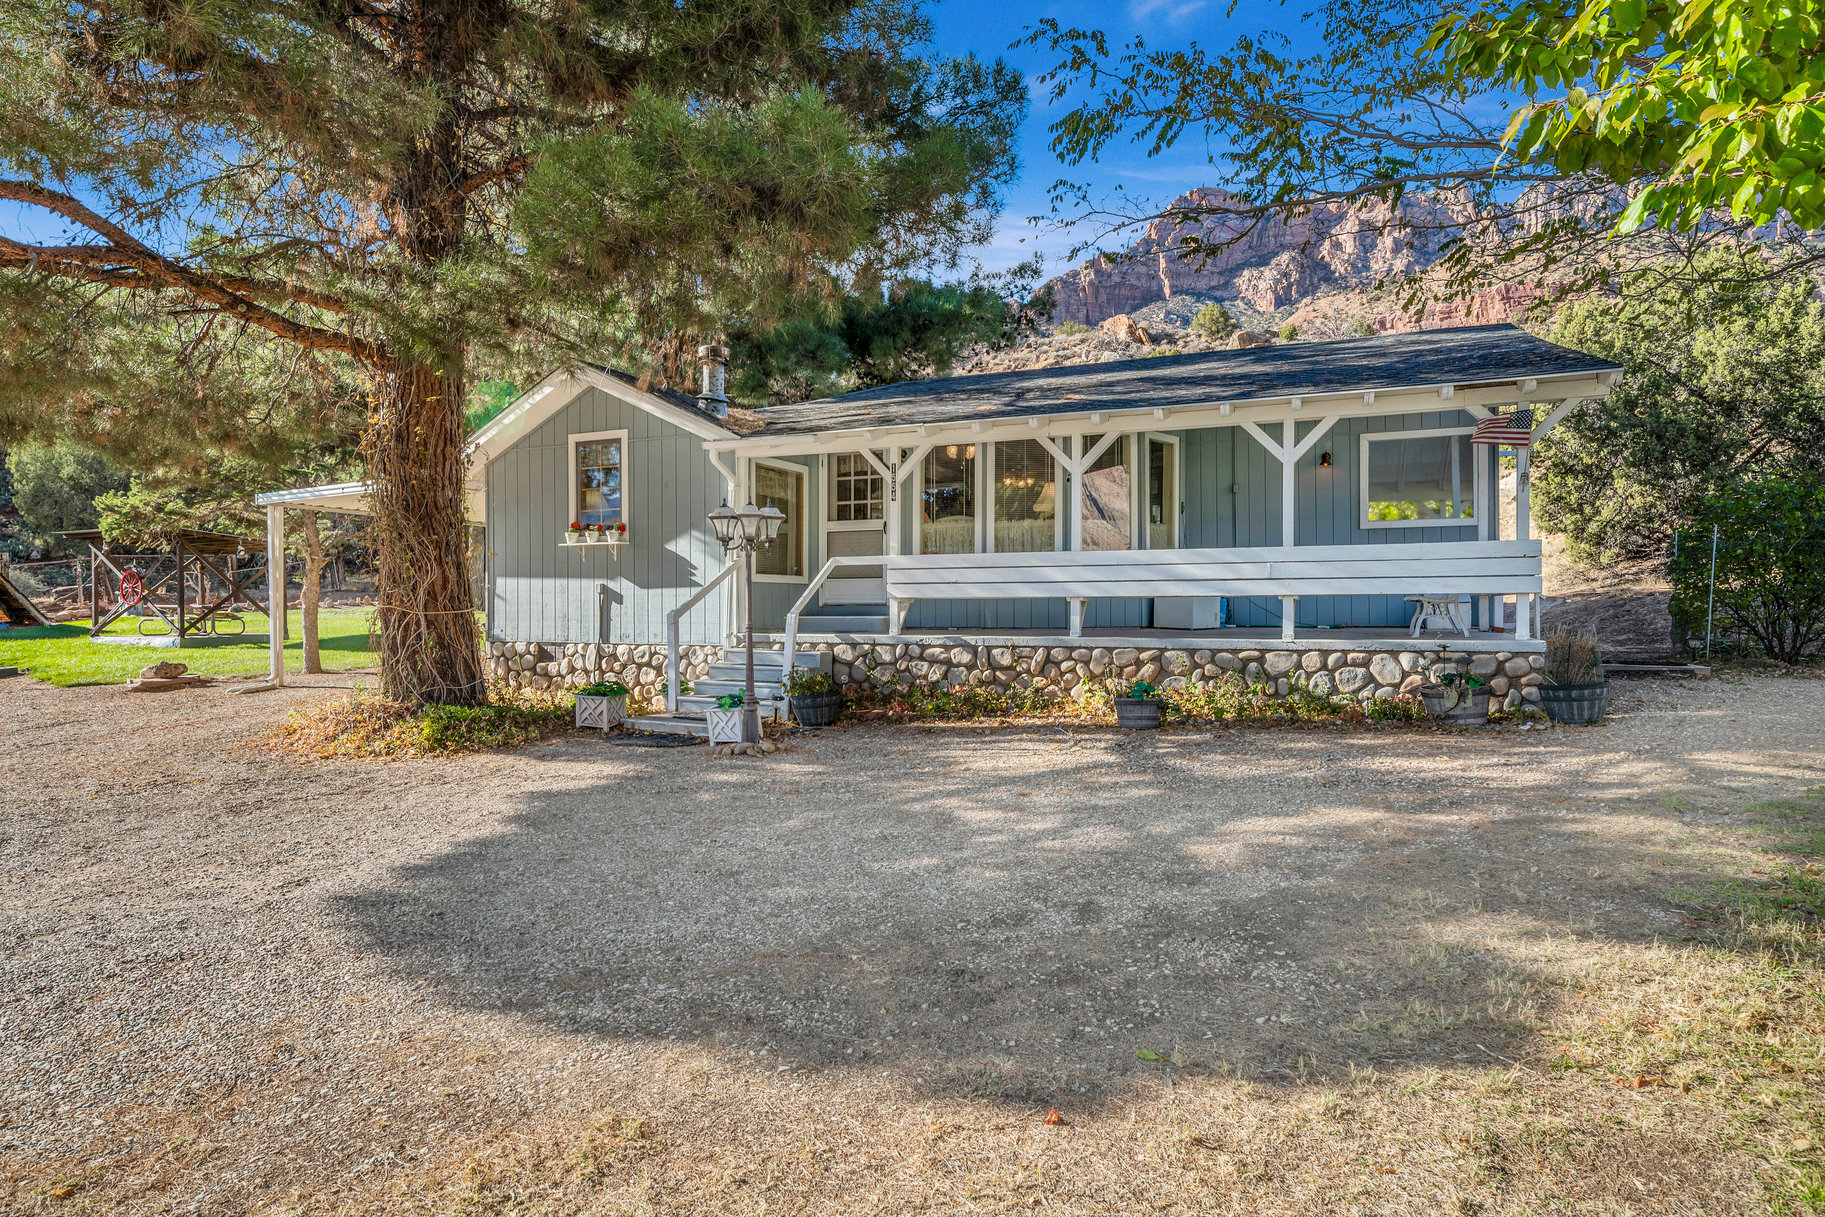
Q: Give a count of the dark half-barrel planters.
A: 4